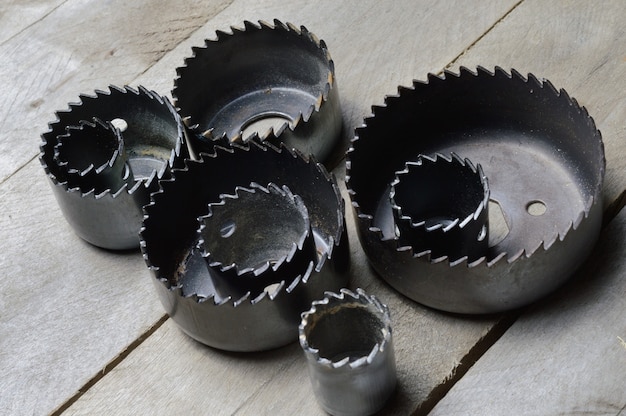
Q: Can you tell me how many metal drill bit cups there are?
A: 8